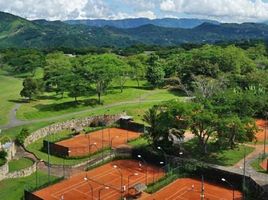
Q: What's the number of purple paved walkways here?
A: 0